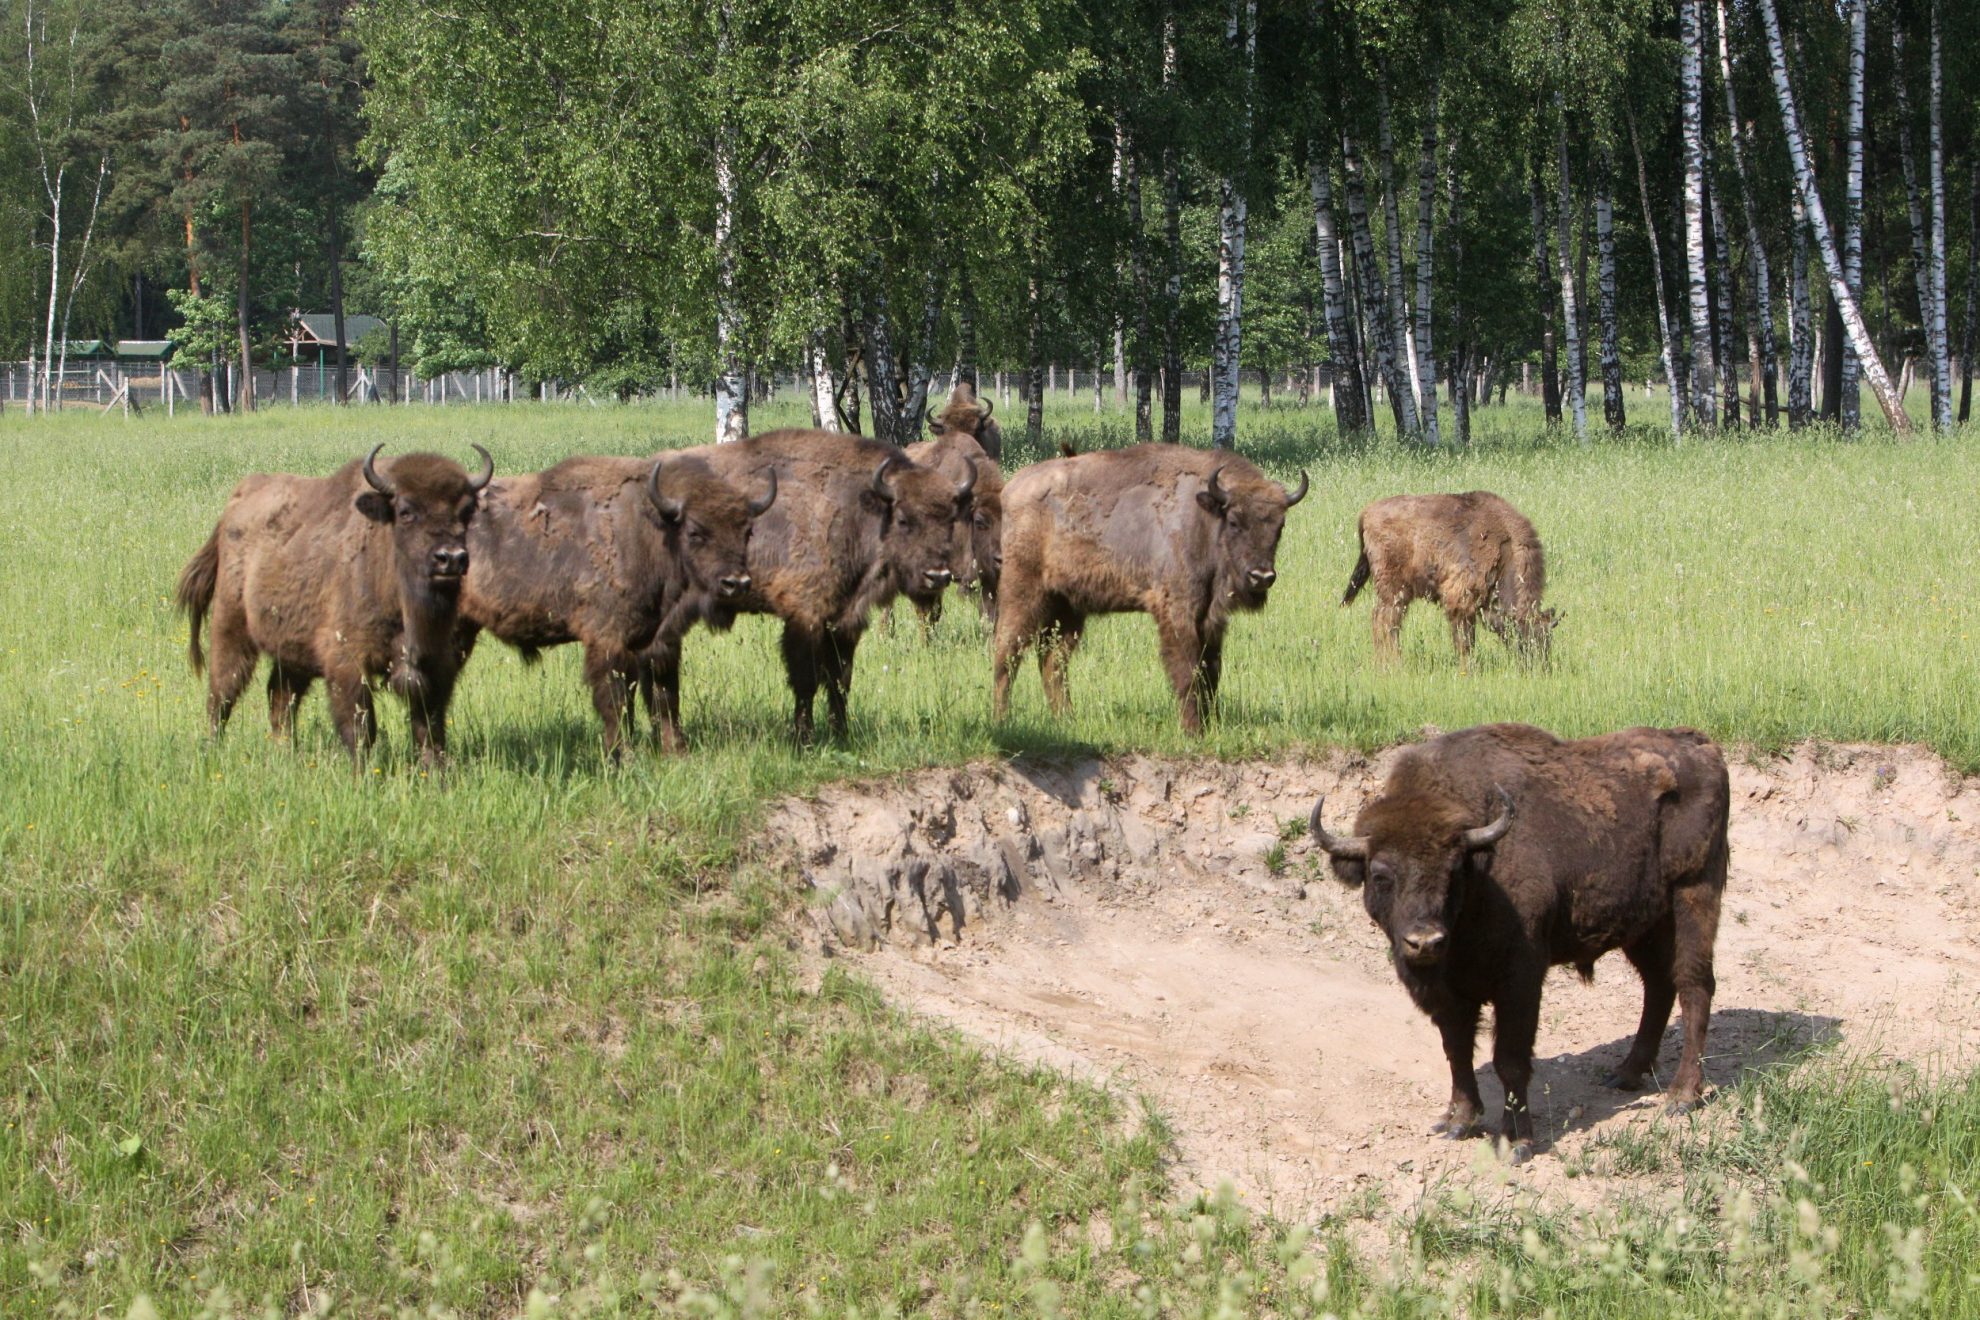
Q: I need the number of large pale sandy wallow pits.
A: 1